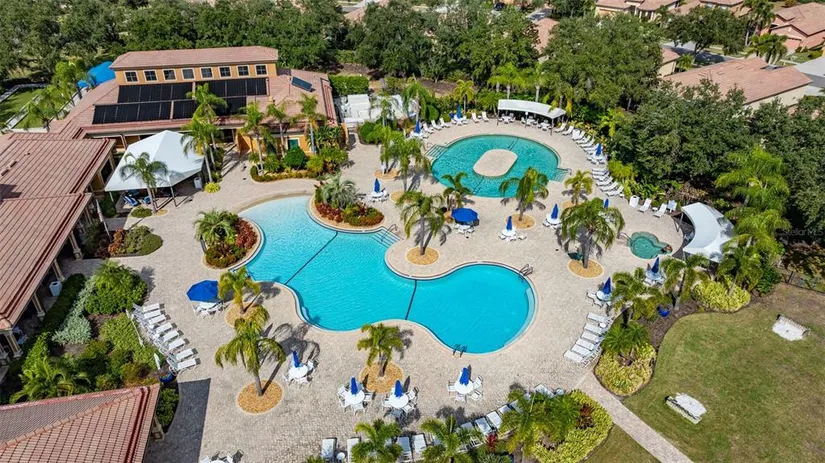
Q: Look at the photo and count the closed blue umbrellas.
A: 13